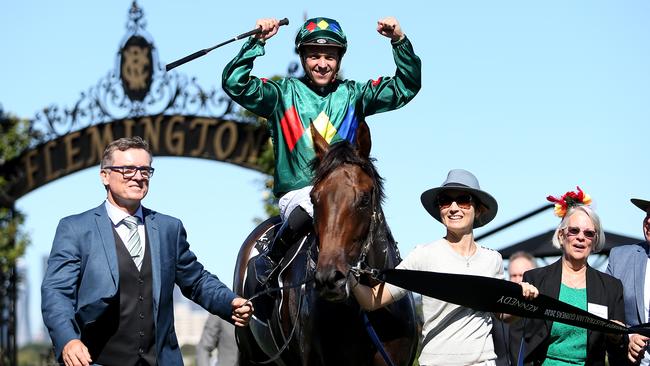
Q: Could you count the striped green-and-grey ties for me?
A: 1